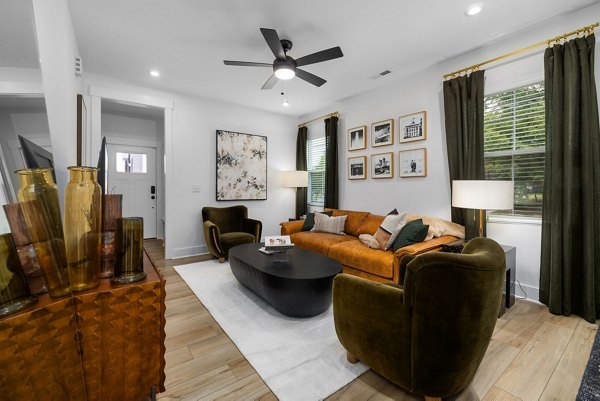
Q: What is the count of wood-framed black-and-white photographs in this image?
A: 6